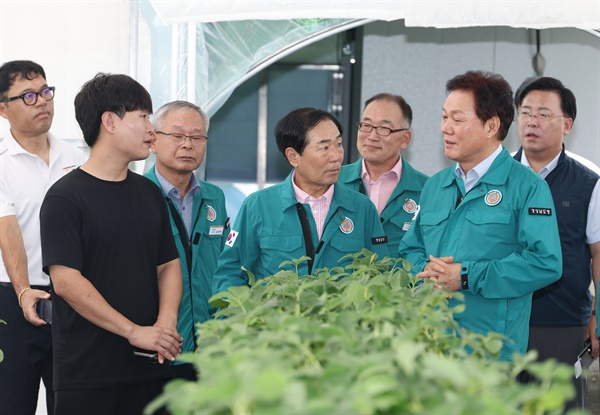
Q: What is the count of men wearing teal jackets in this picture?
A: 4